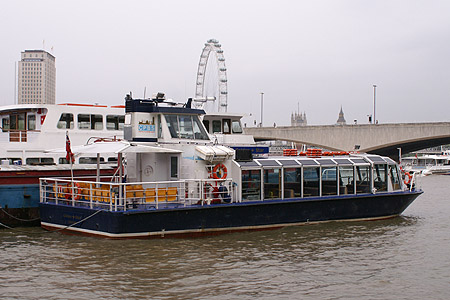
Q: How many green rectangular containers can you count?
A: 0